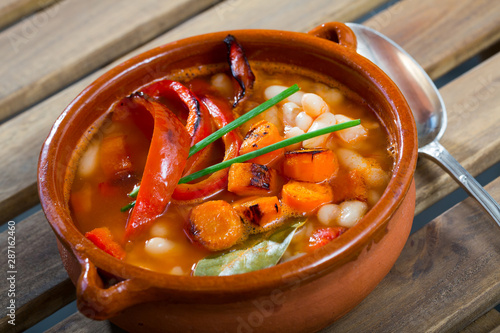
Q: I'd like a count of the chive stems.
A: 2